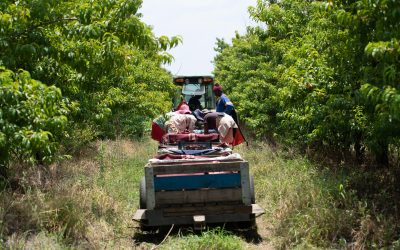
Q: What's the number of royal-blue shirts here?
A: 1